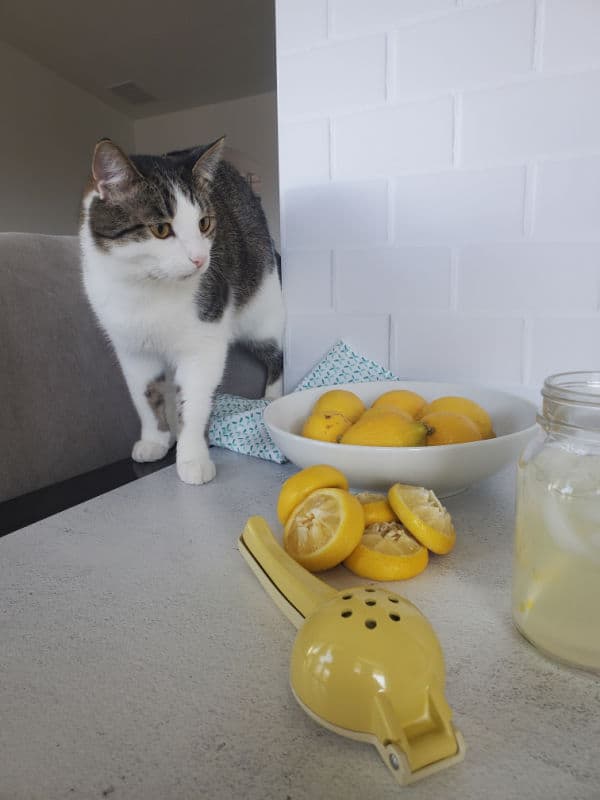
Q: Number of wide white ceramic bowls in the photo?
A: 1